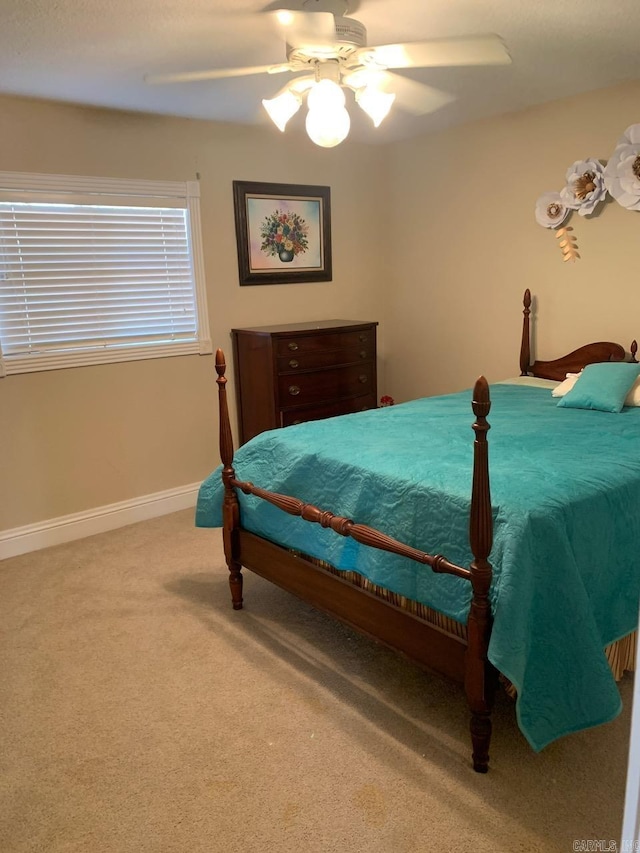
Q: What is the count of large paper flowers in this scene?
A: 3